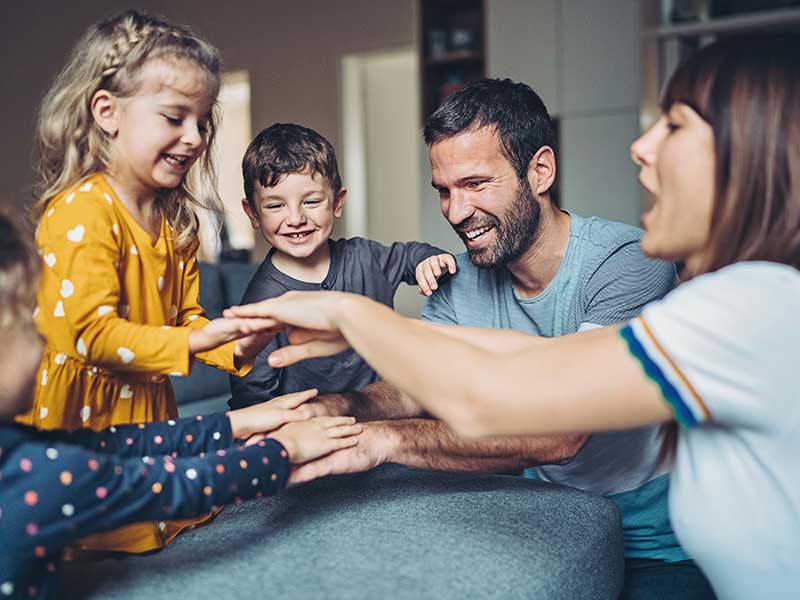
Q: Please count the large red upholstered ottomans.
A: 0